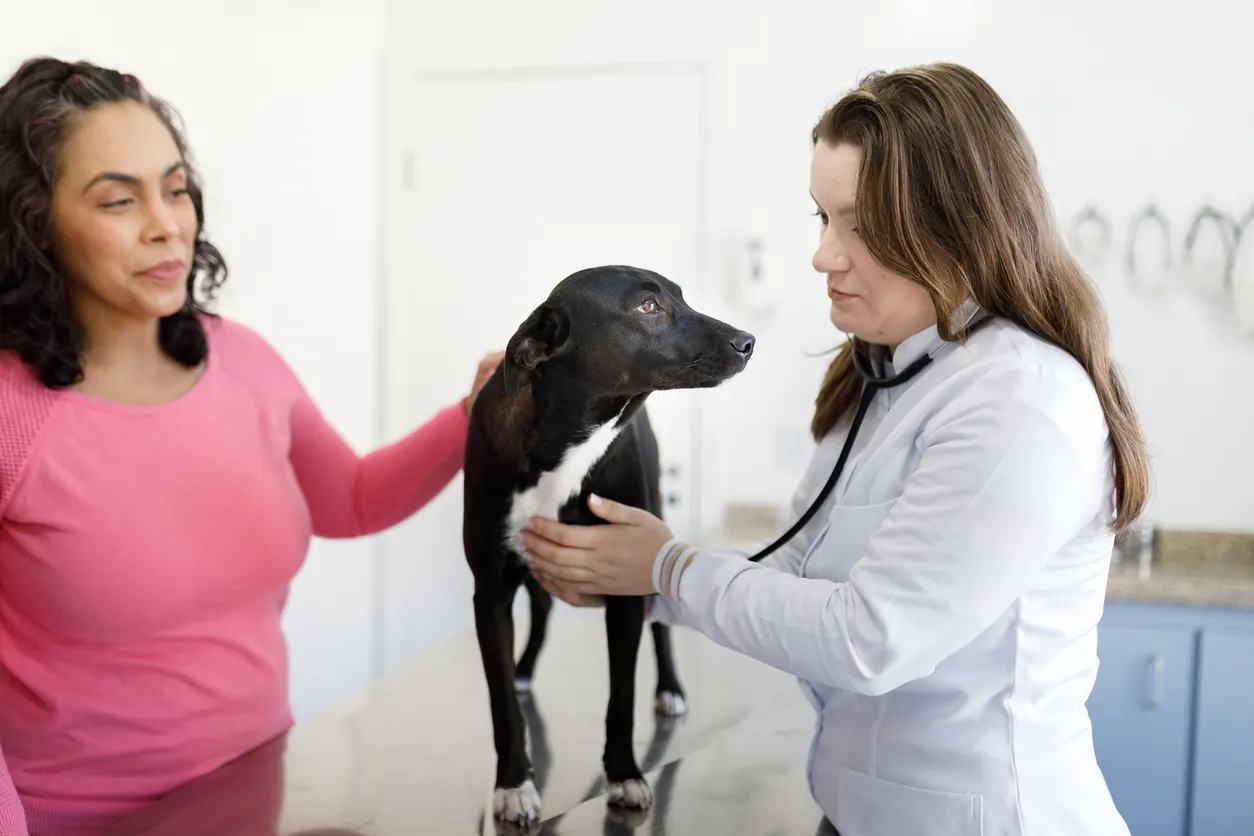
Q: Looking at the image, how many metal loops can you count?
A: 4